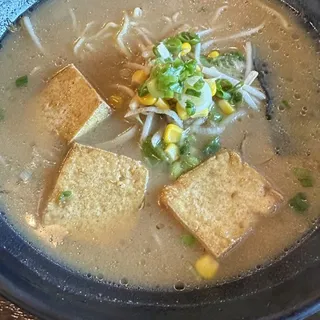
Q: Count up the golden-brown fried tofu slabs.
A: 3